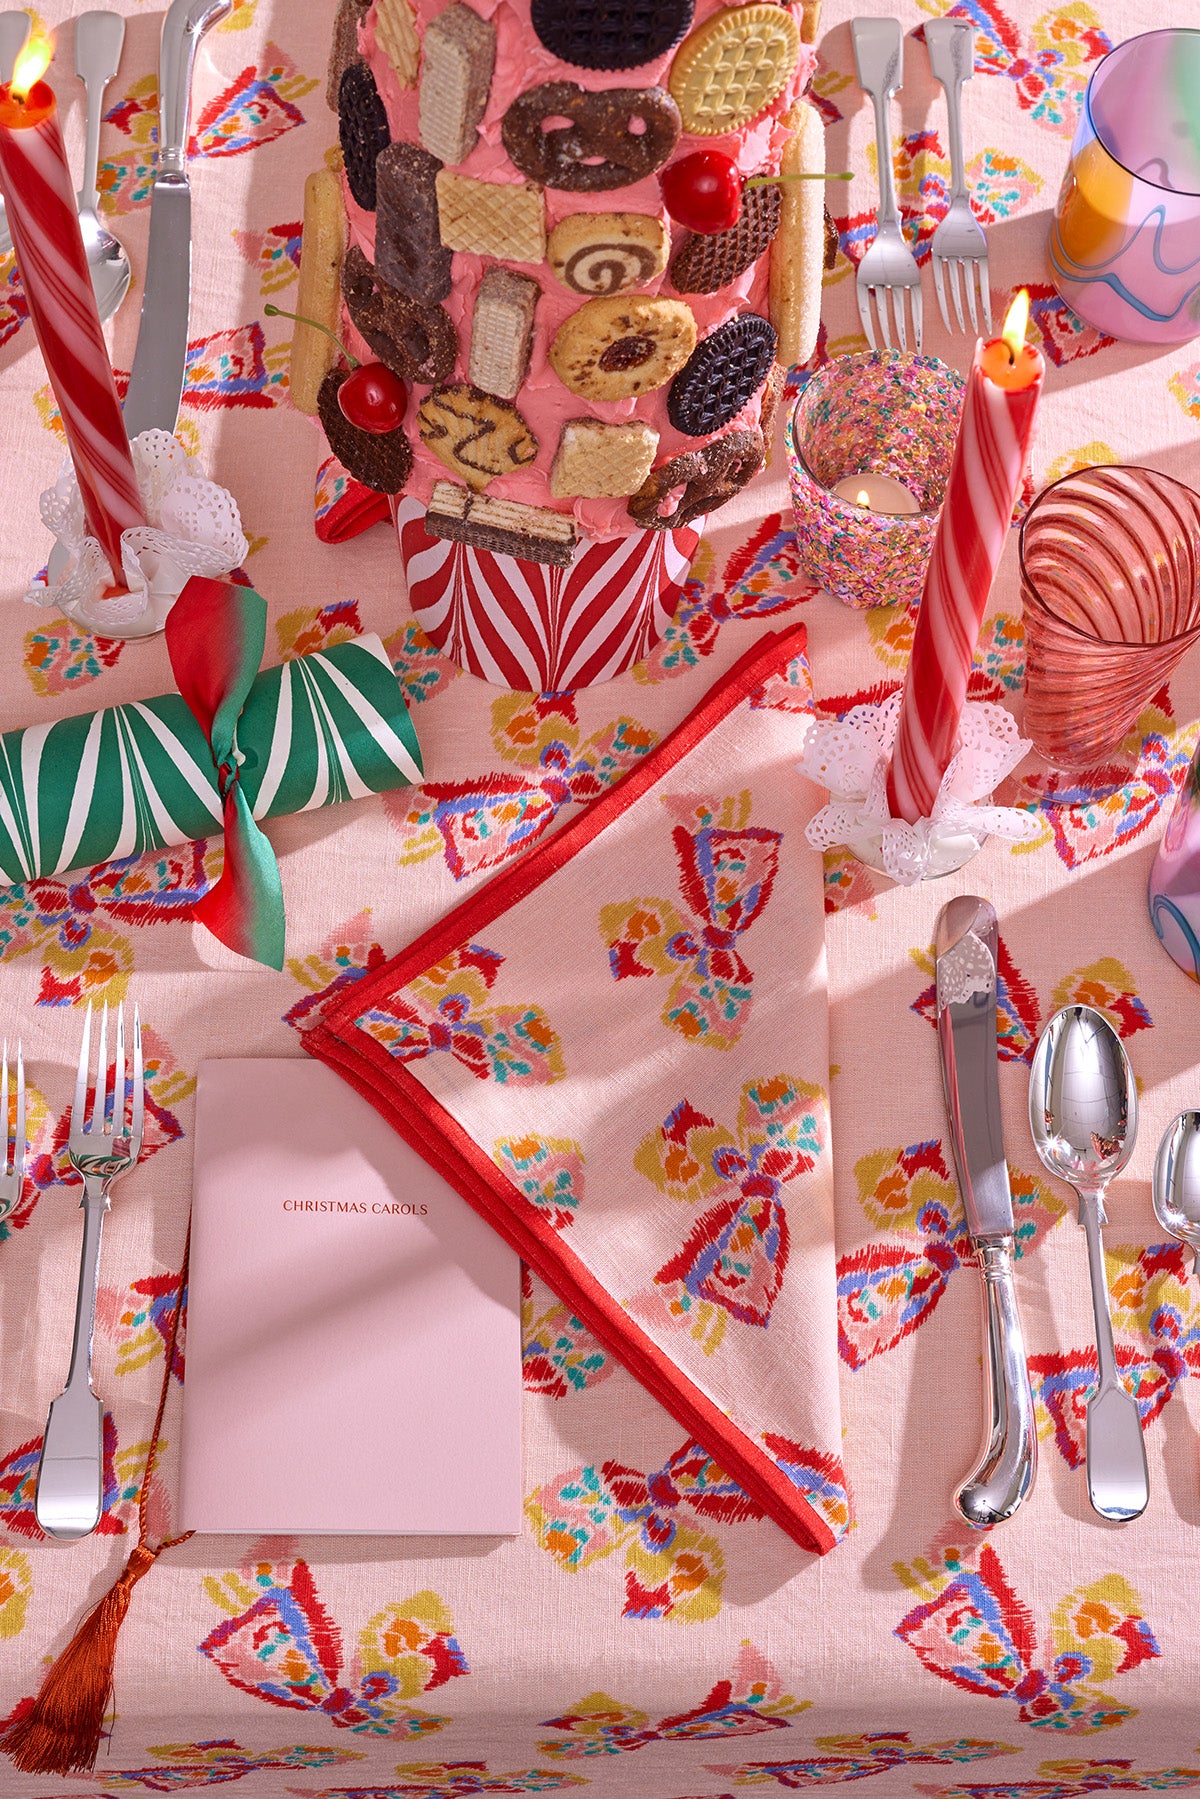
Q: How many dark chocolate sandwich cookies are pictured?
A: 3